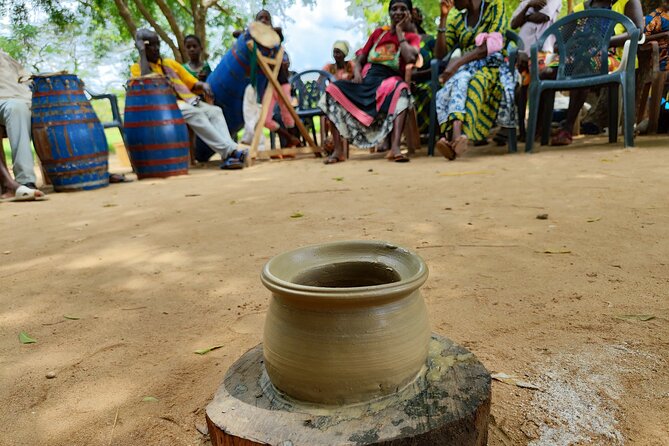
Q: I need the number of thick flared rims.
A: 1